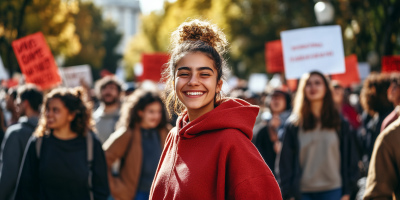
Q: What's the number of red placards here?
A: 5